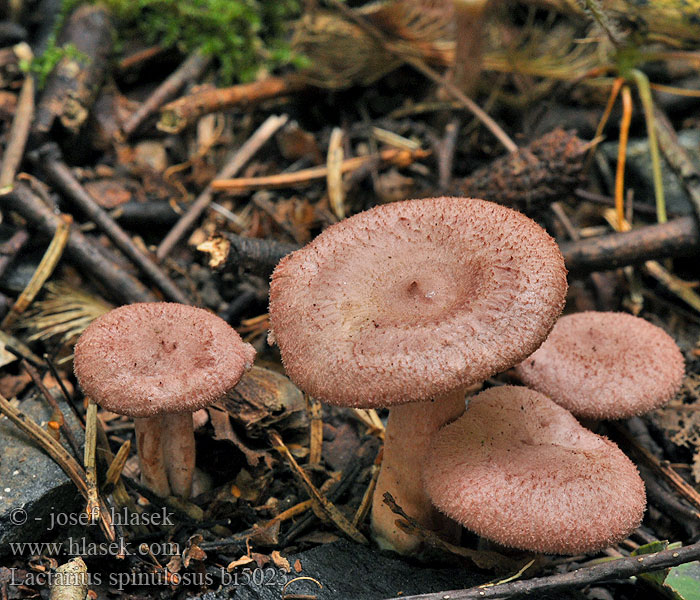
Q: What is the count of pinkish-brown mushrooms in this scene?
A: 4